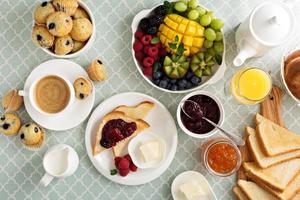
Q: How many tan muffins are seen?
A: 13